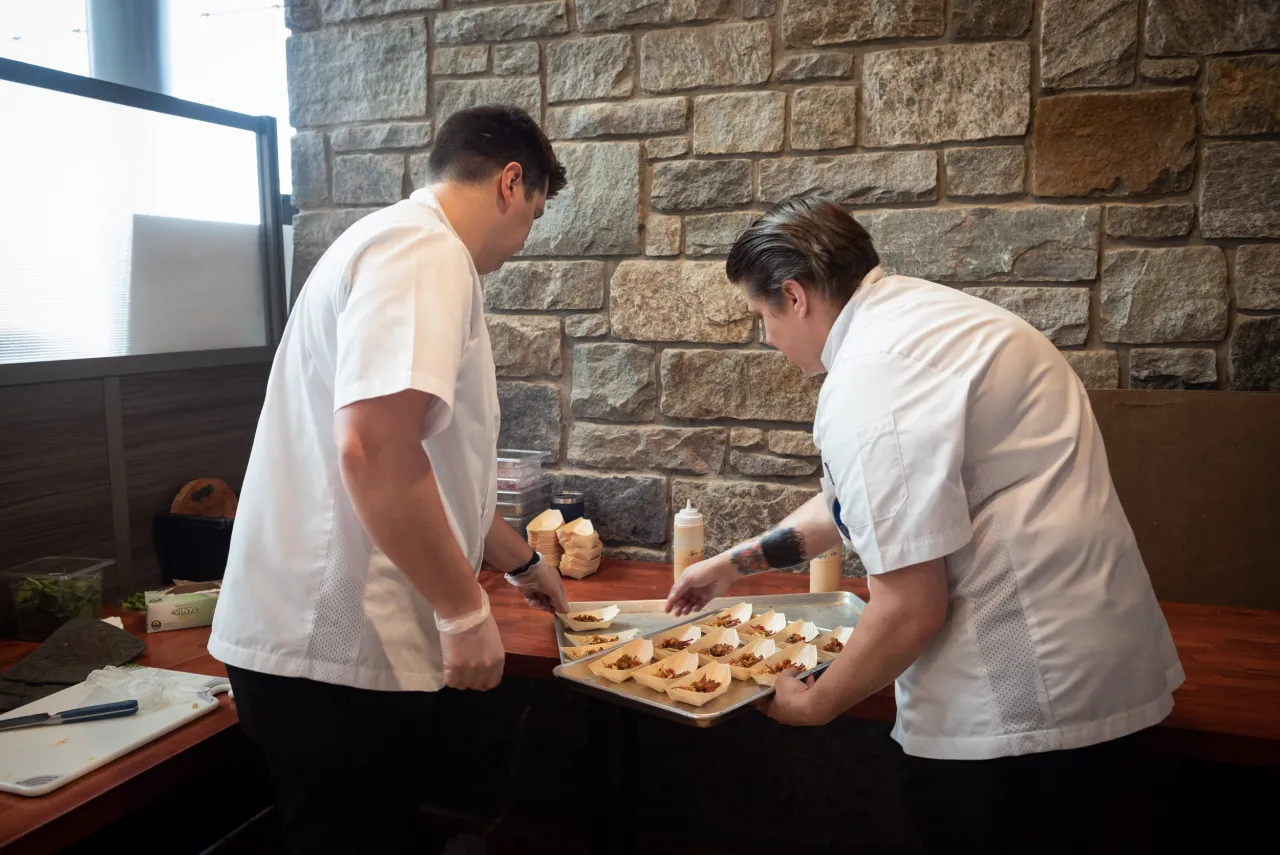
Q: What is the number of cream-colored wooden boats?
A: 14